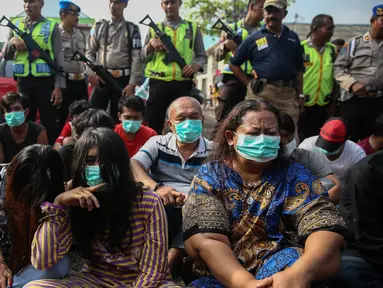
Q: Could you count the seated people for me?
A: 12